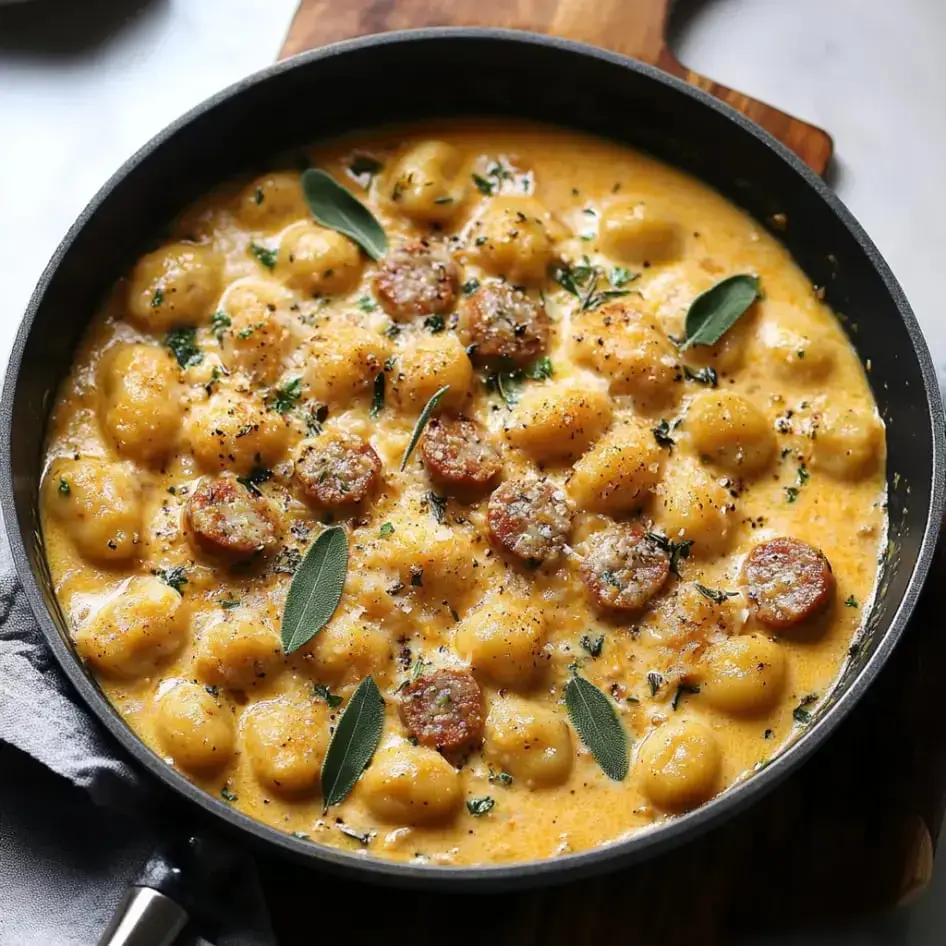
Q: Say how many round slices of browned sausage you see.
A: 9